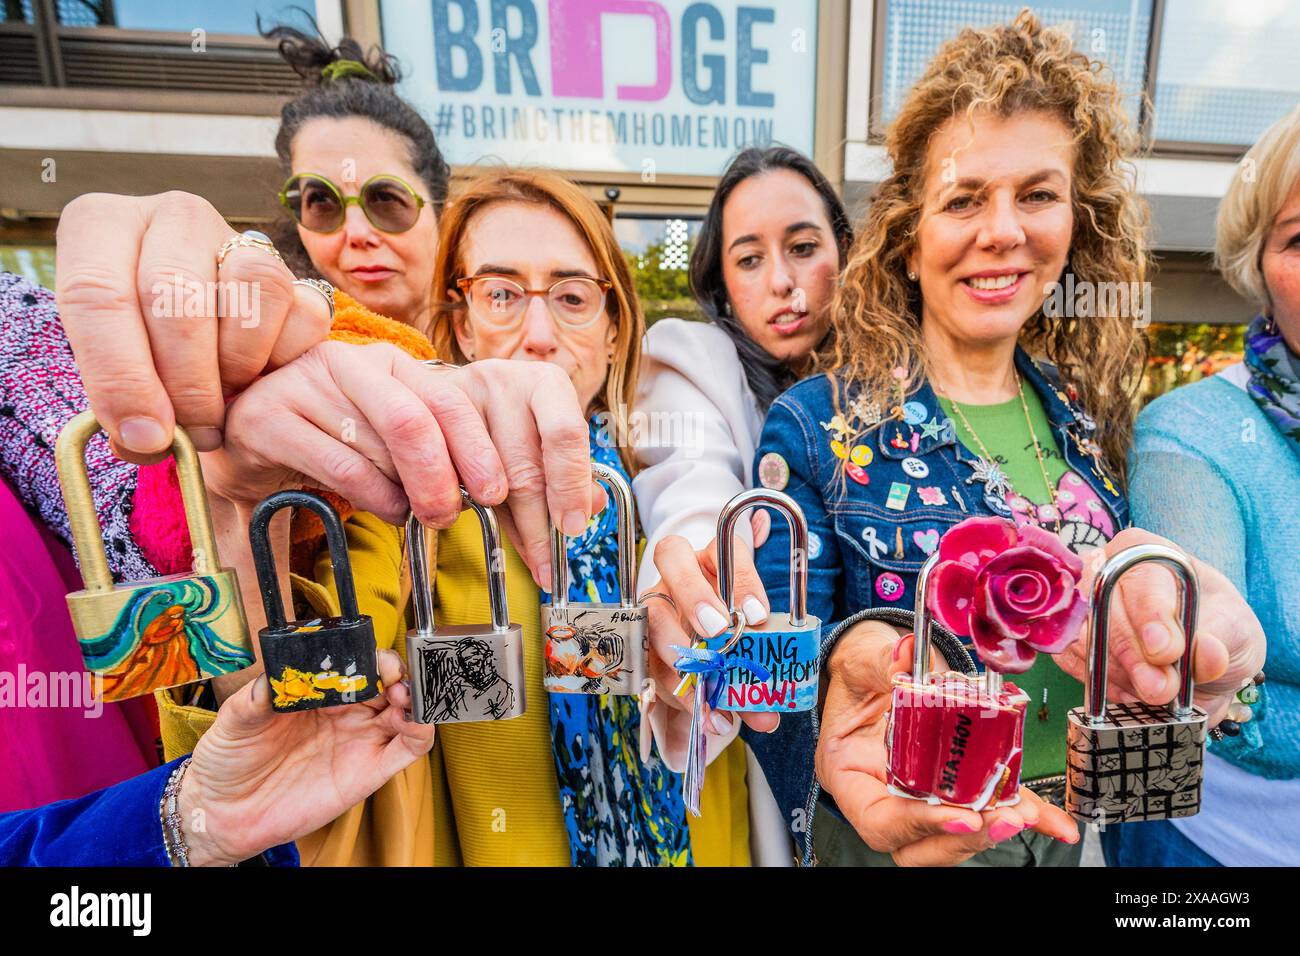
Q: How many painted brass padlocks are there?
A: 1